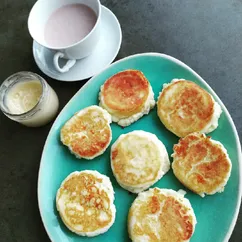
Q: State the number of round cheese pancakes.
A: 7